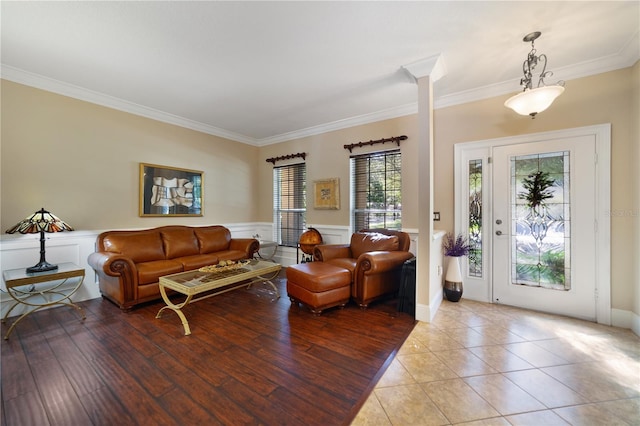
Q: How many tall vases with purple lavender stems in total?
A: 1